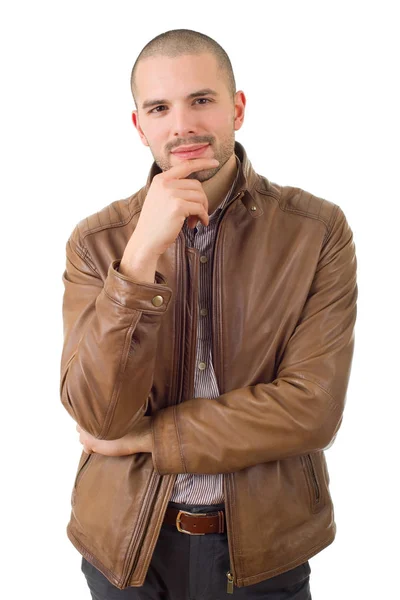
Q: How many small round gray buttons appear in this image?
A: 3